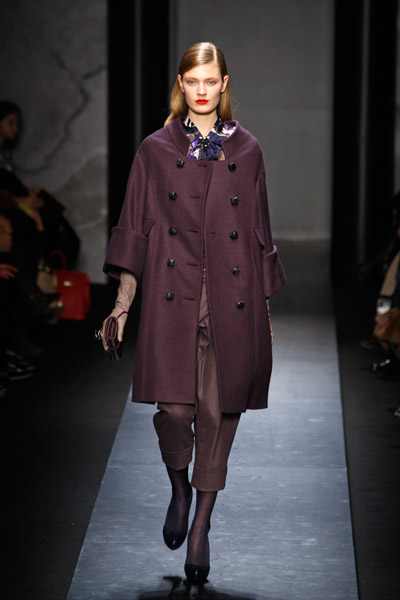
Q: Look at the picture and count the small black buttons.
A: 10